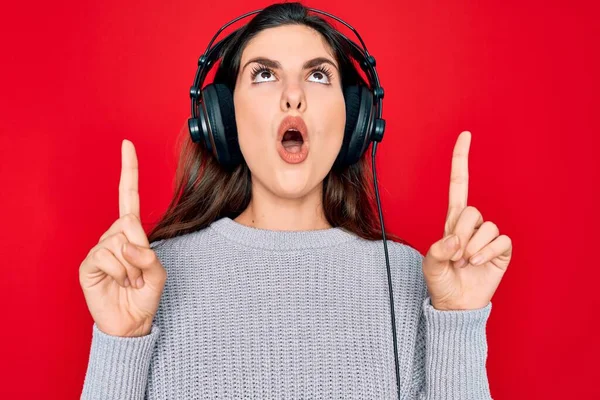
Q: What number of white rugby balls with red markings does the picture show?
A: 0